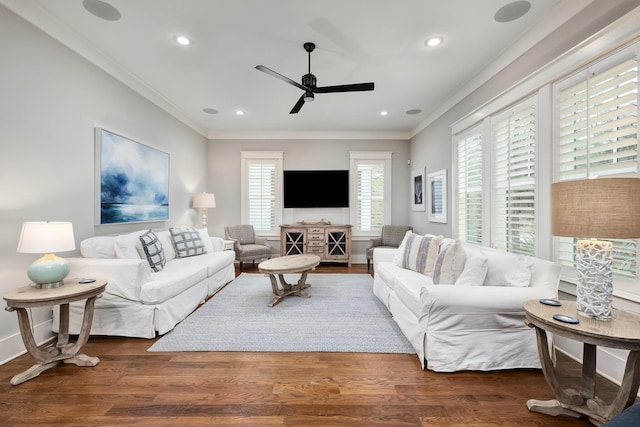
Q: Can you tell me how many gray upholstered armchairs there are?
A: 2